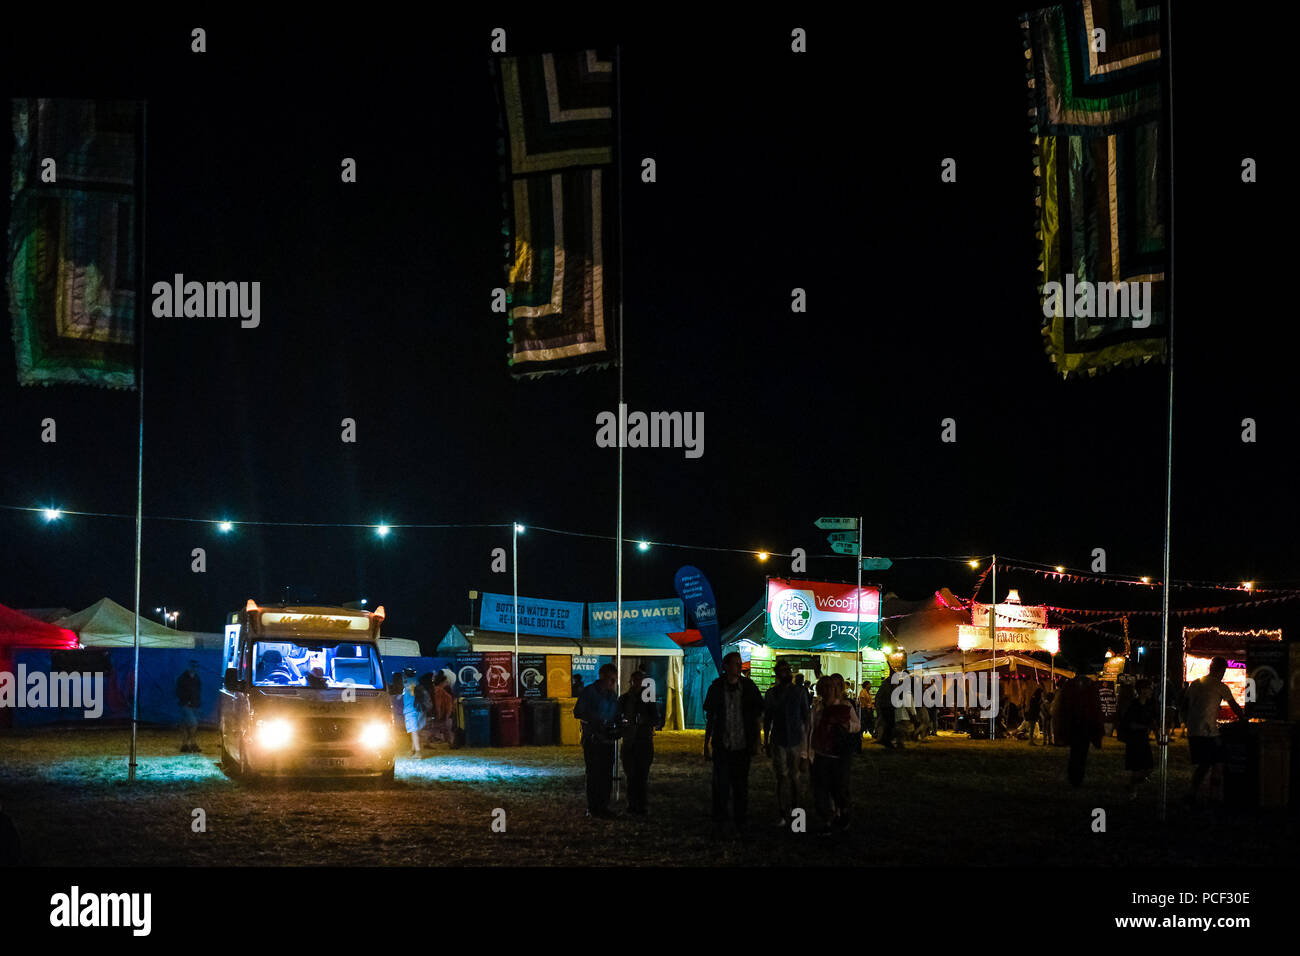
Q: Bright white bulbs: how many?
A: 5